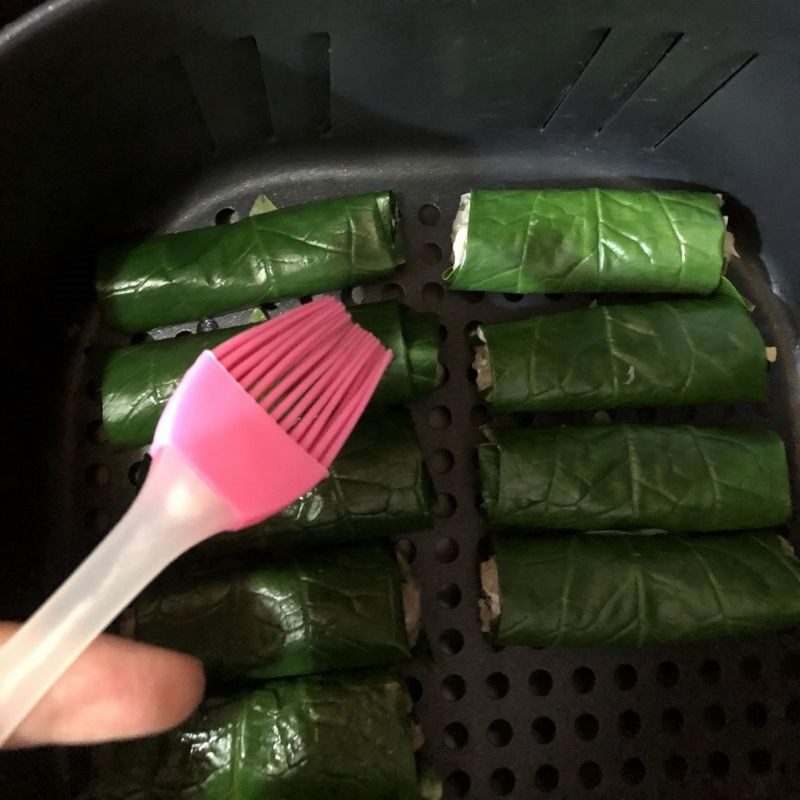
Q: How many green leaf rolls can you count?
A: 9